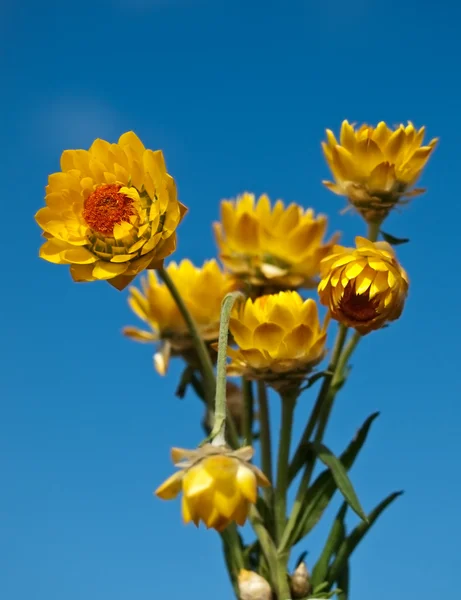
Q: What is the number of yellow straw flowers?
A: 7